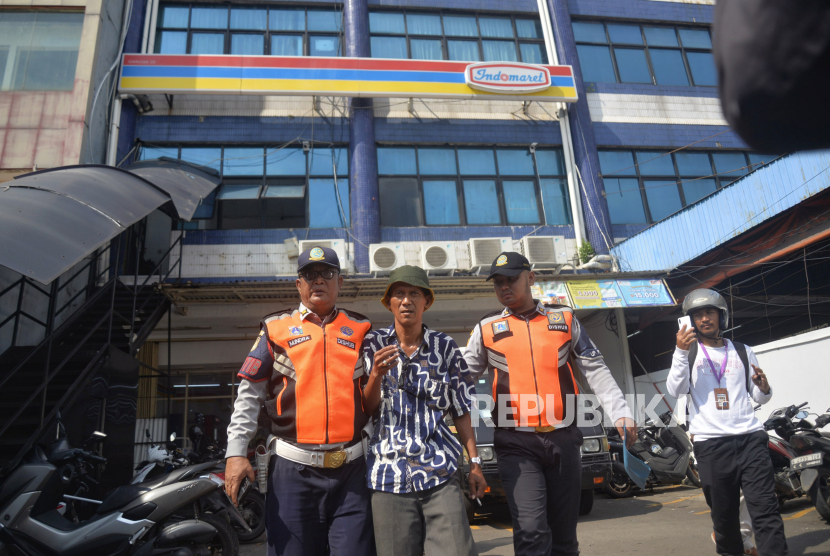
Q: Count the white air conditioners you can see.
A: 5